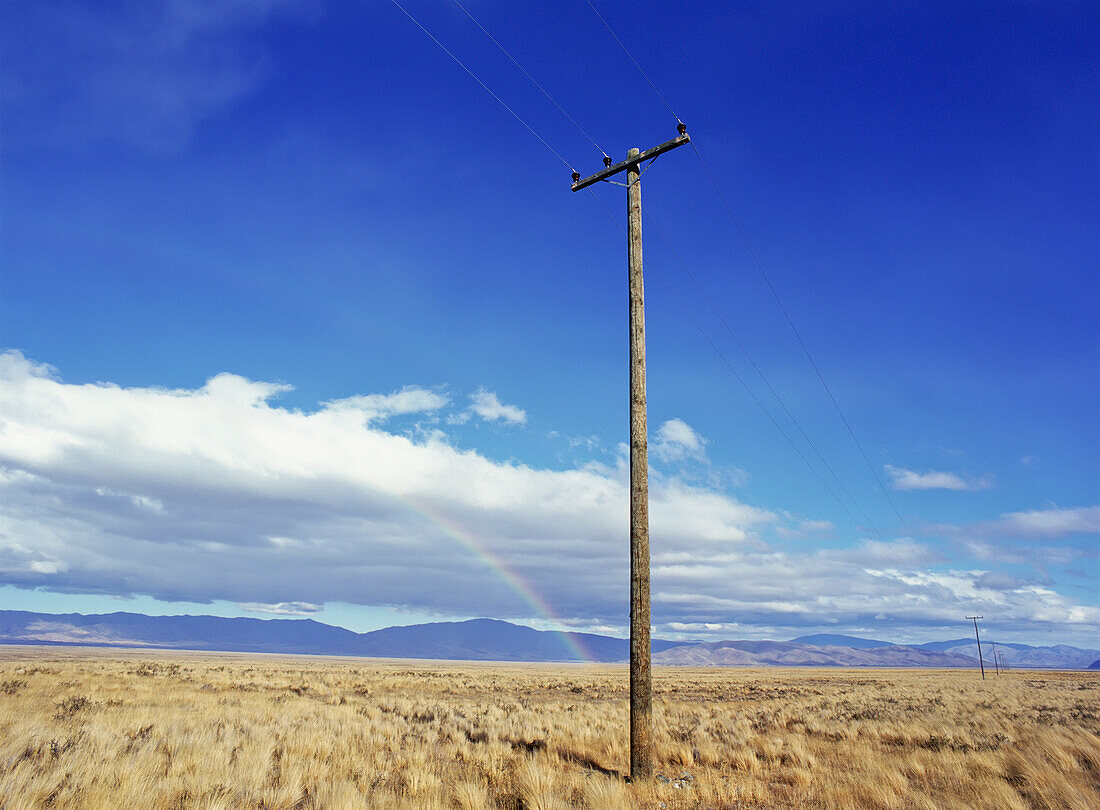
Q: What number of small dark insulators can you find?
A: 3